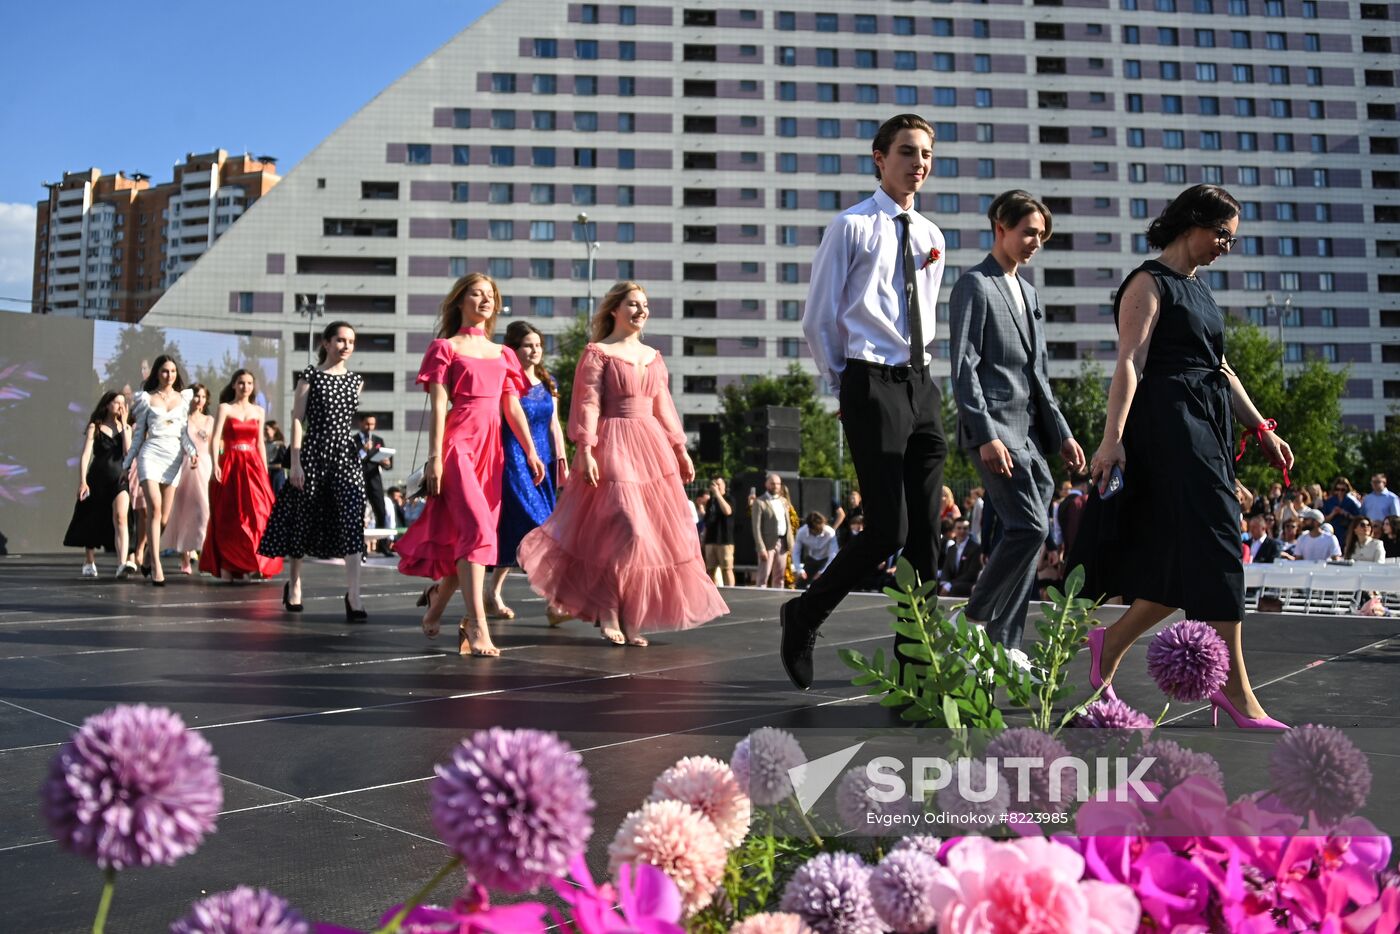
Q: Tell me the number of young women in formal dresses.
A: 8